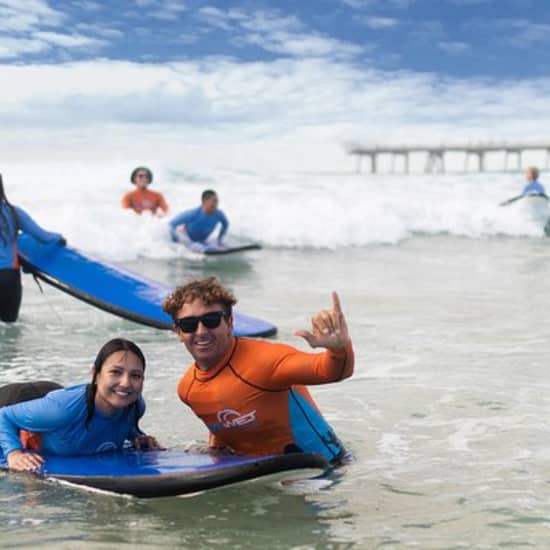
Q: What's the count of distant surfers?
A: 3